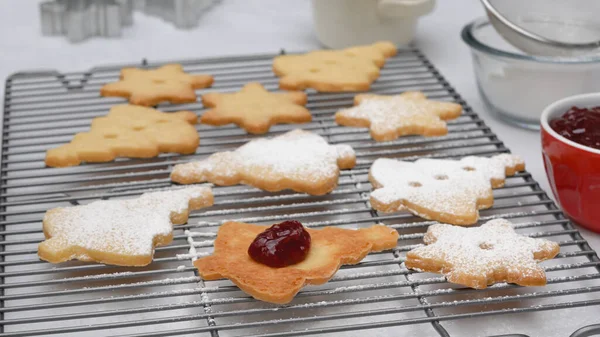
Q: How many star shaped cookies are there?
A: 4